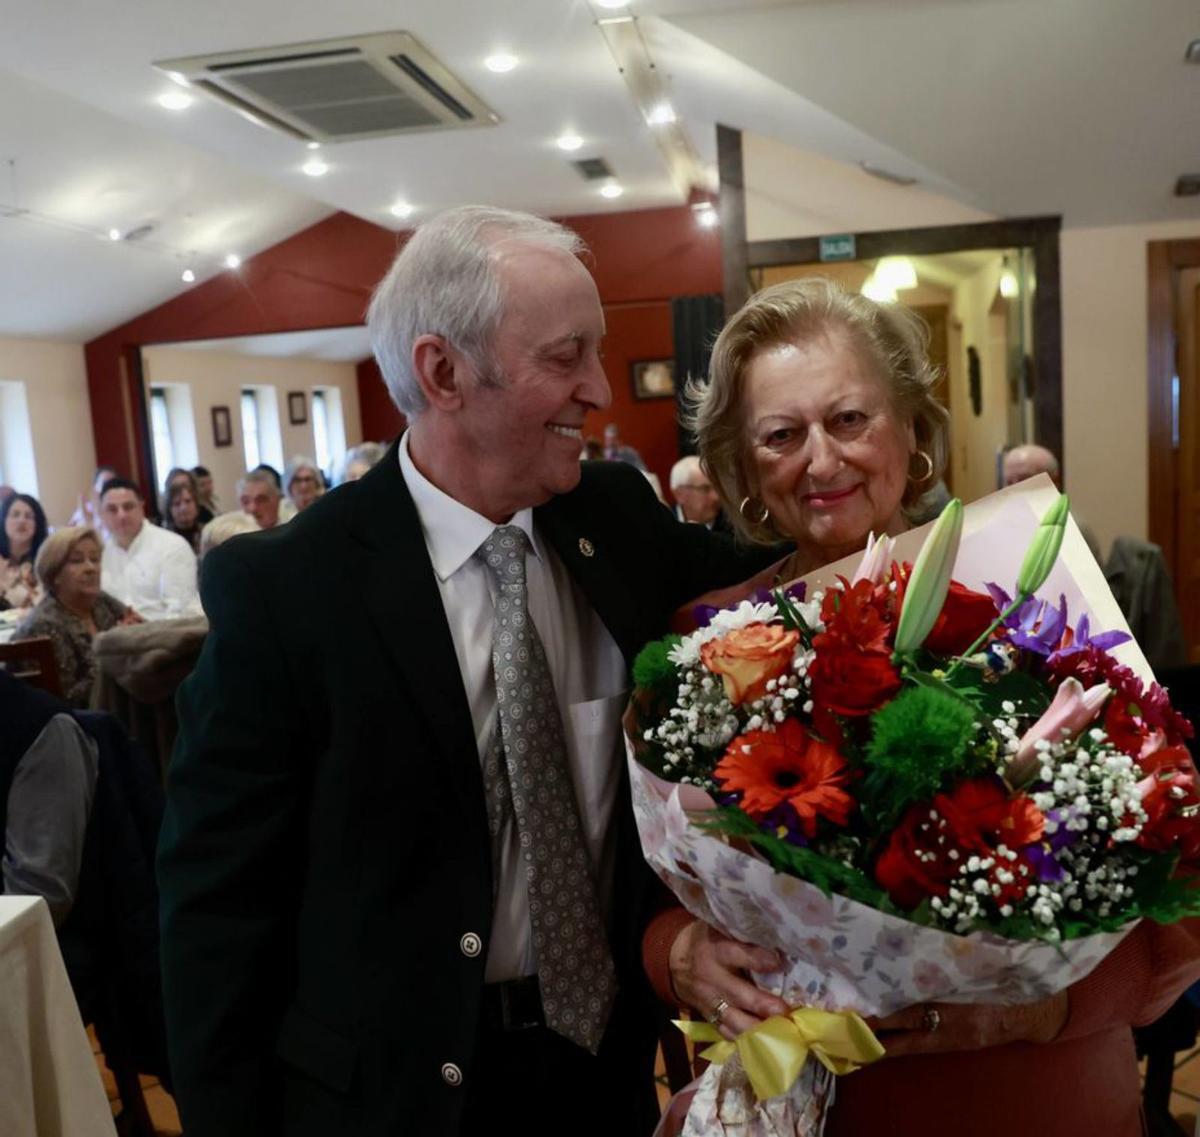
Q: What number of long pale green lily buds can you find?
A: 2